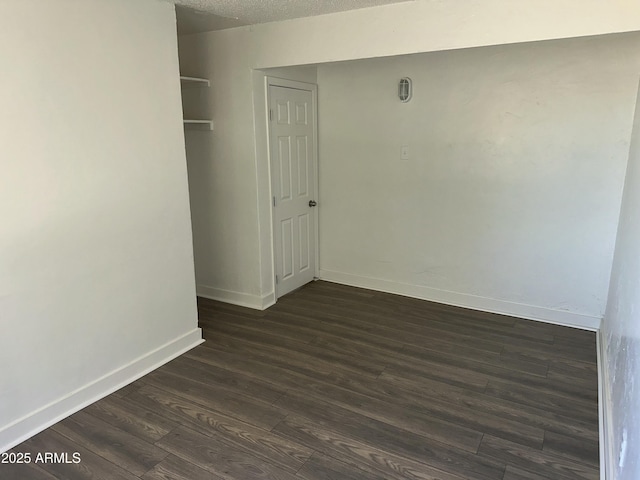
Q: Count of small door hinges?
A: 3